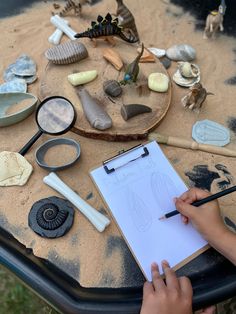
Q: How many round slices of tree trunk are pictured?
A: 1